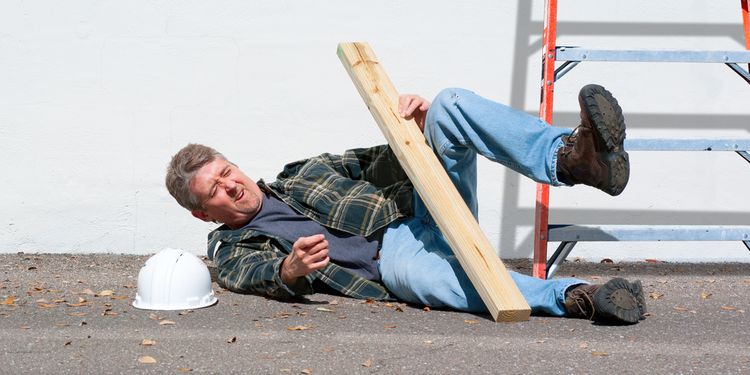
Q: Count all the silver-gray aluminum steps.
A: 3